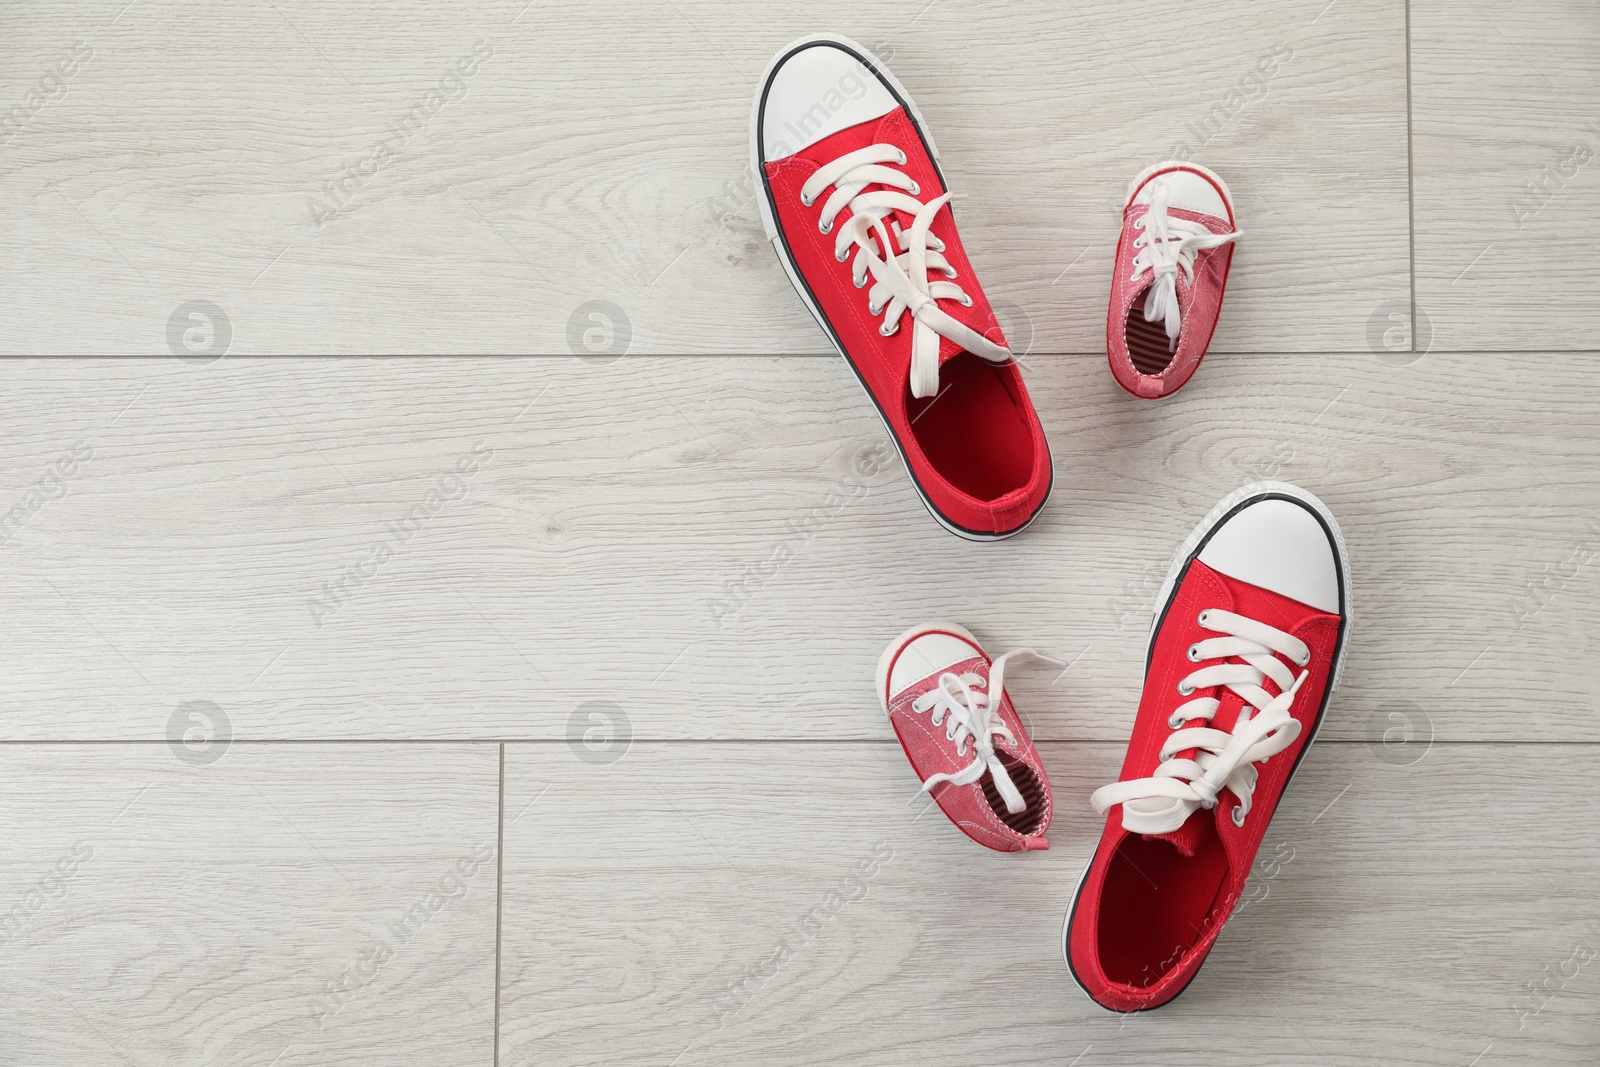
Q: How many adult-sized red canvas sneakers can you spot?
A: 2